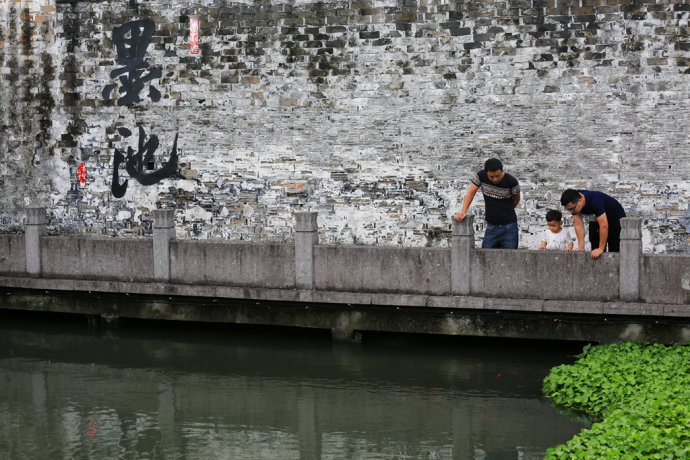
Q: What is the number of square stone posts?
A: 5